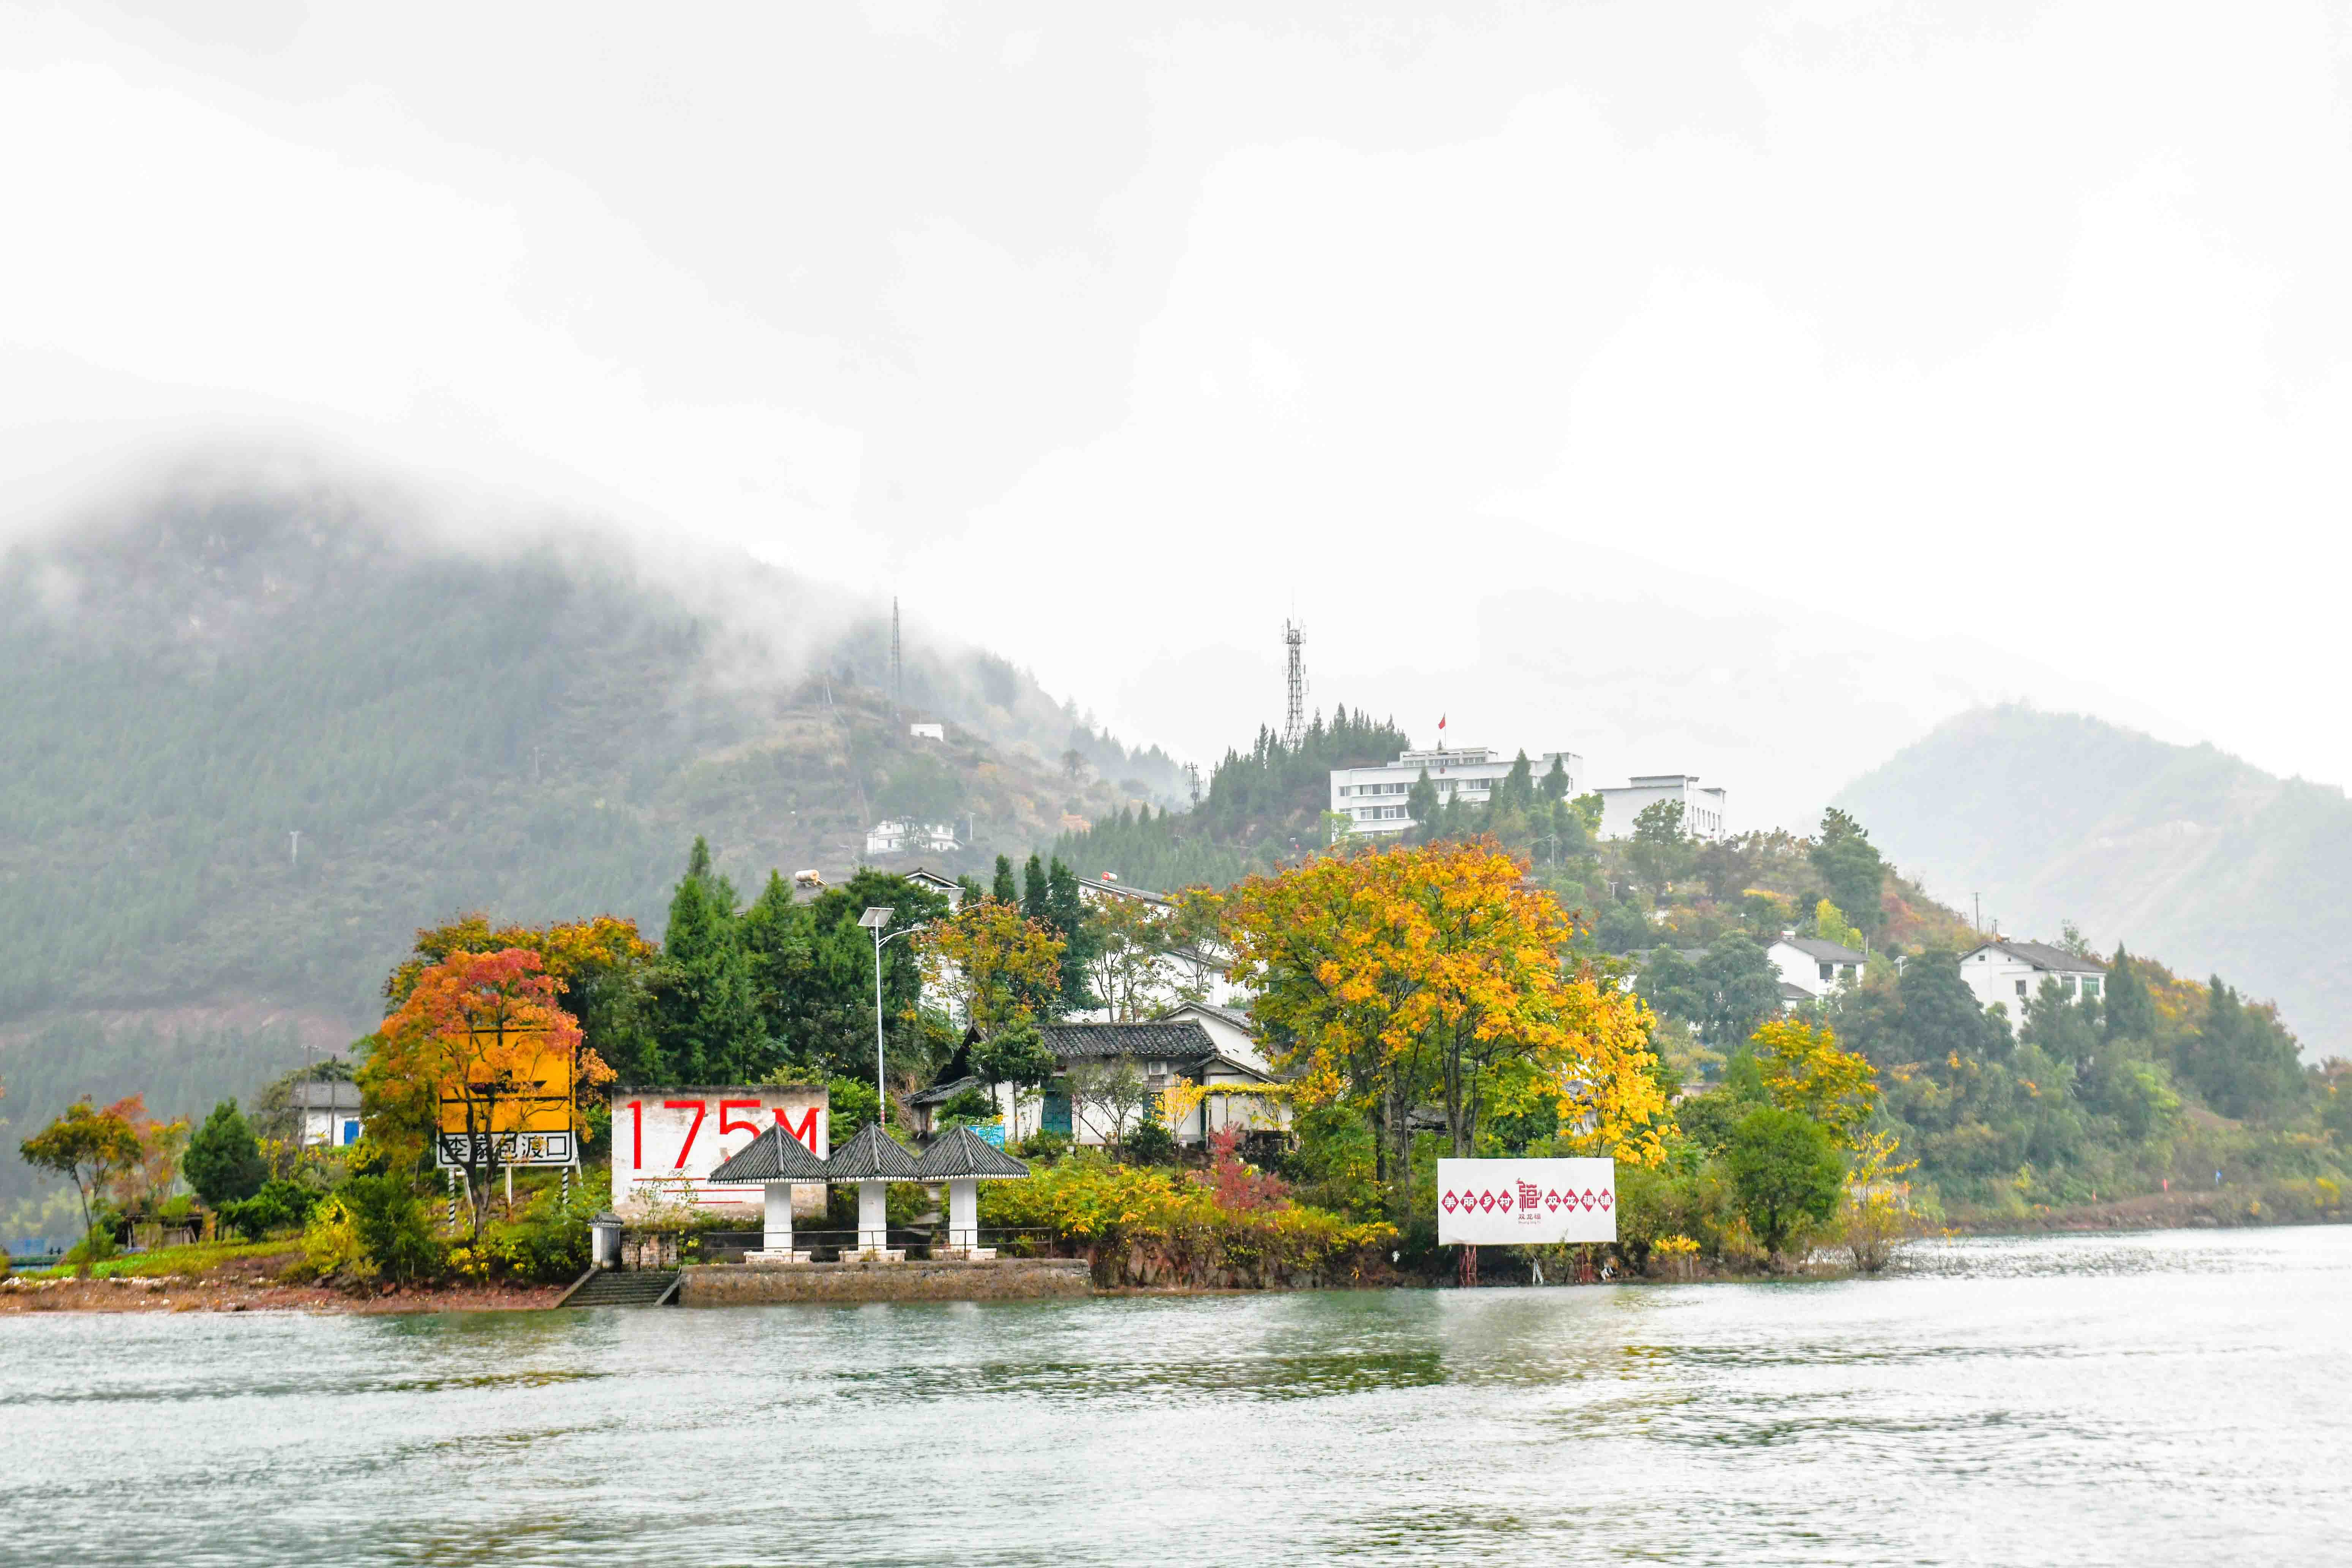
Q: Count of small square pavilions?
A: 3